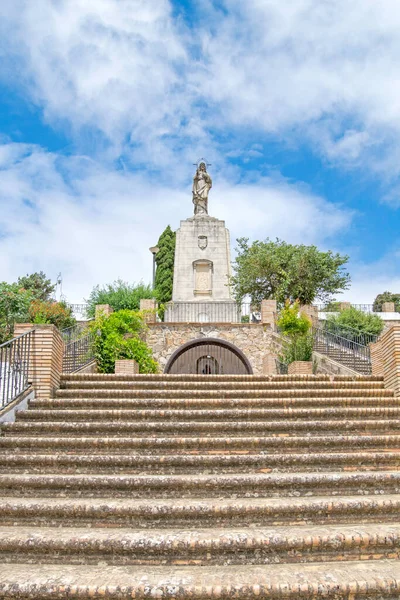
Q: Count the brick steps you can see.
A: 12